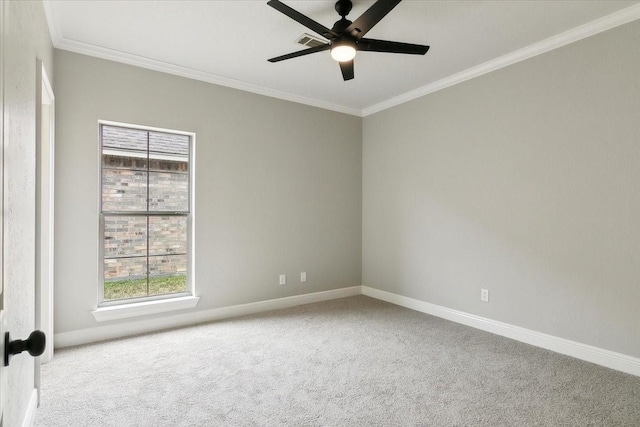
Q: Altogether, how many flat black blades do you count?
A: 5